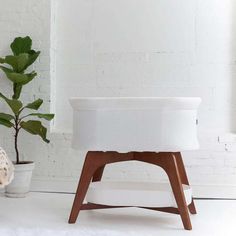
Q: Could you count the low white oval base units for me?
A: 1